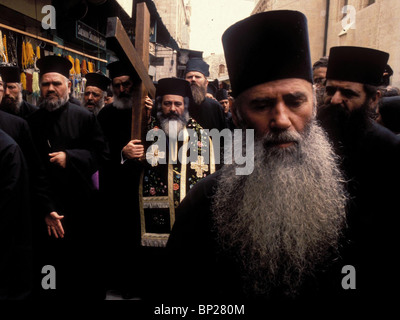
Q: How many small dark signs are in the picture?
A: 1